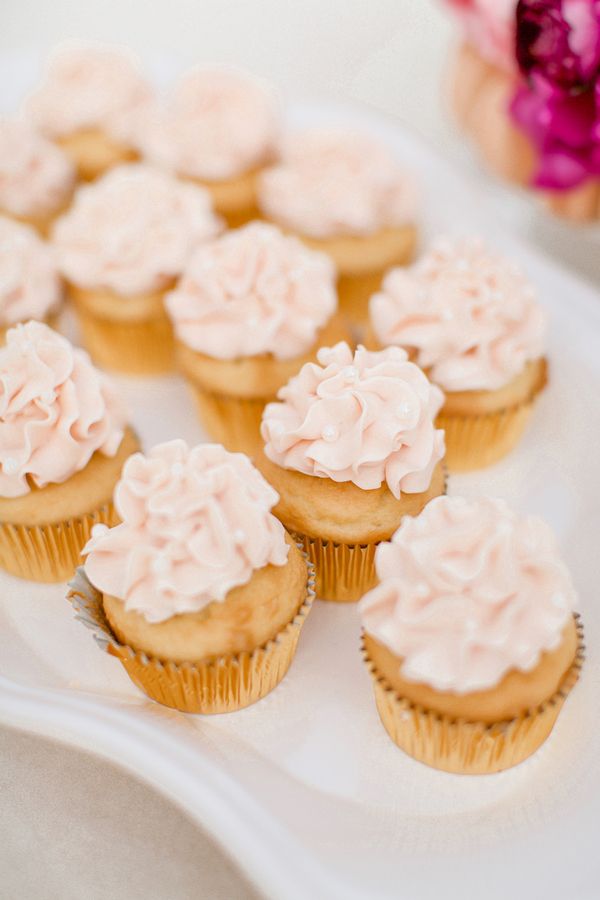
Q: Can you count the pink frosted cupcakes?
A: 12